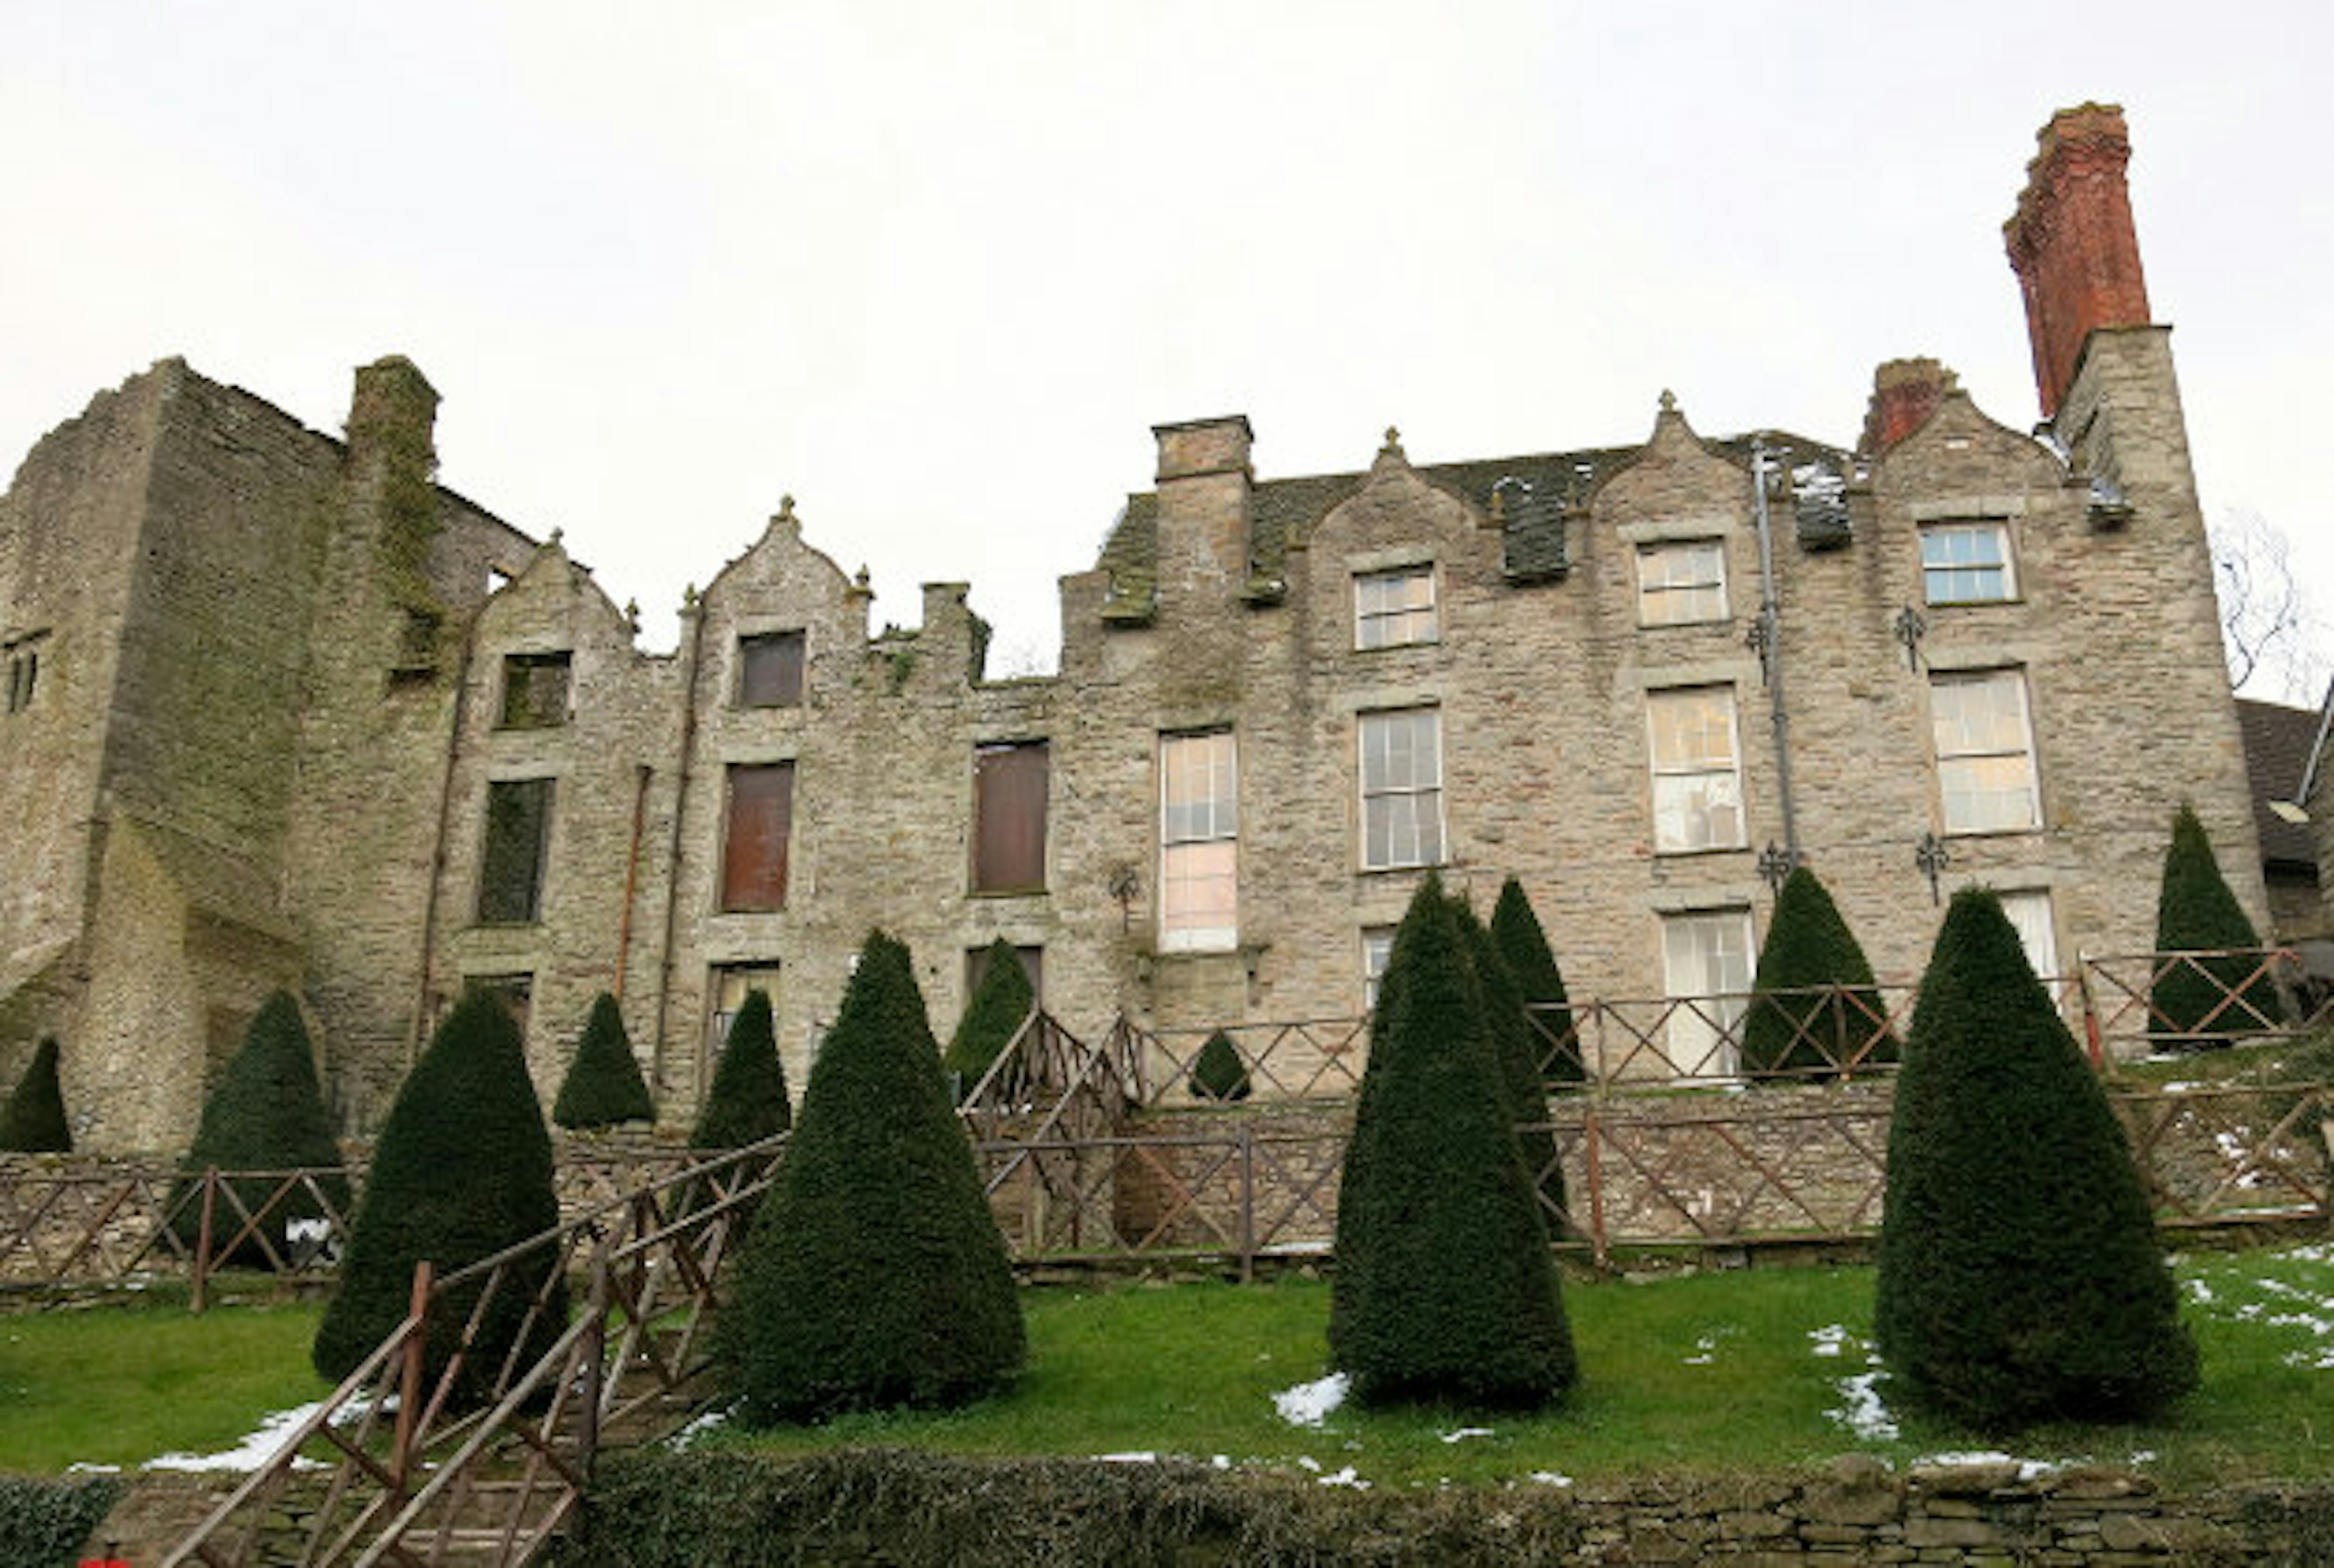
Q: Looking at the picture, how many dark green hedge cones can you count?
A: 14